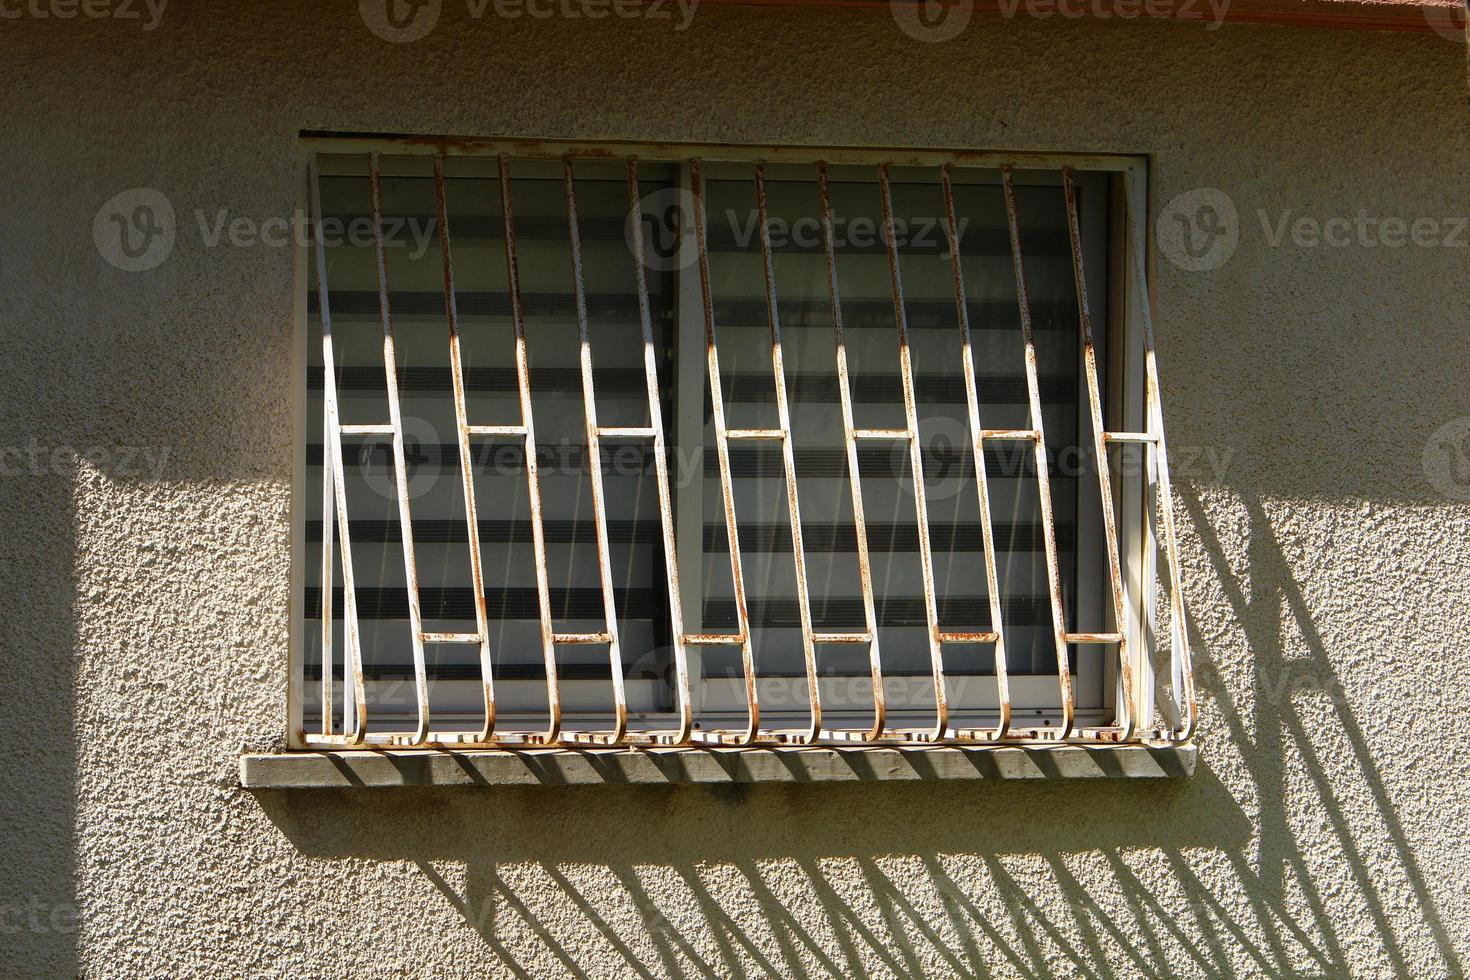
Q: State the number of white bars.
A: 14